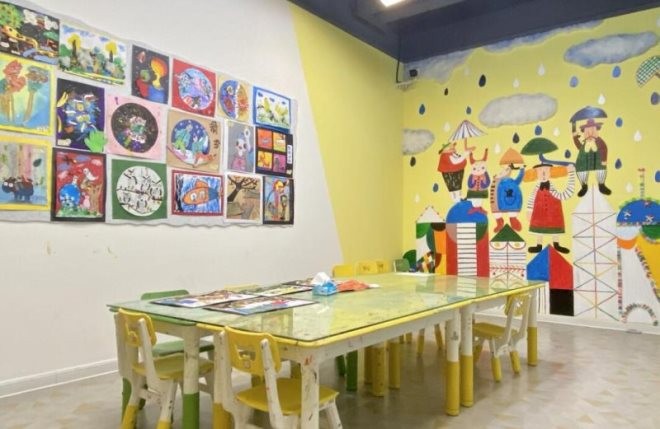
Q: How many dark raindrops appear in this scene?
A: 15